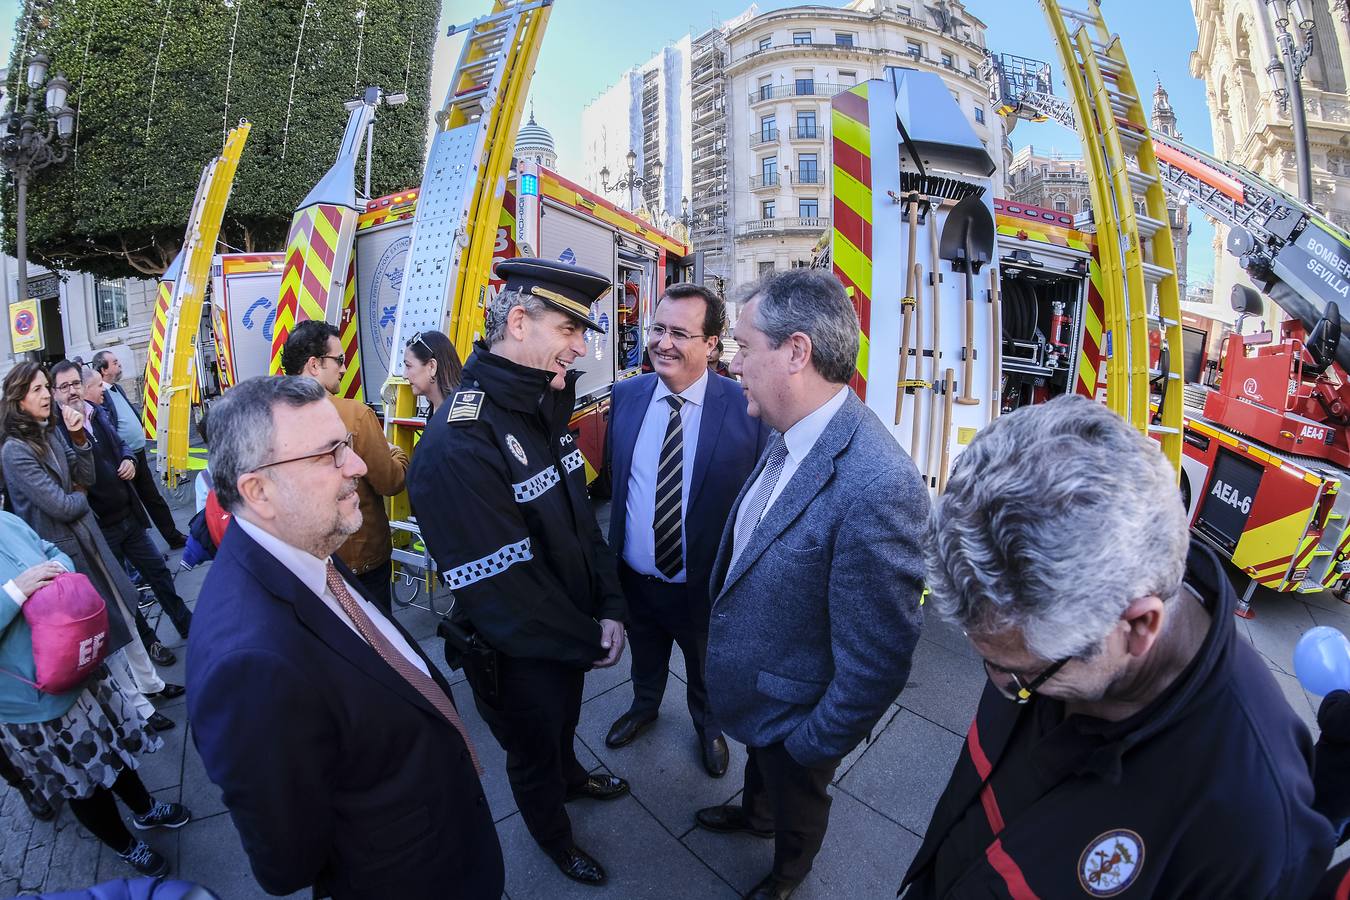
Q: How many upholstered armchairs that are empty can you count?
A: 0